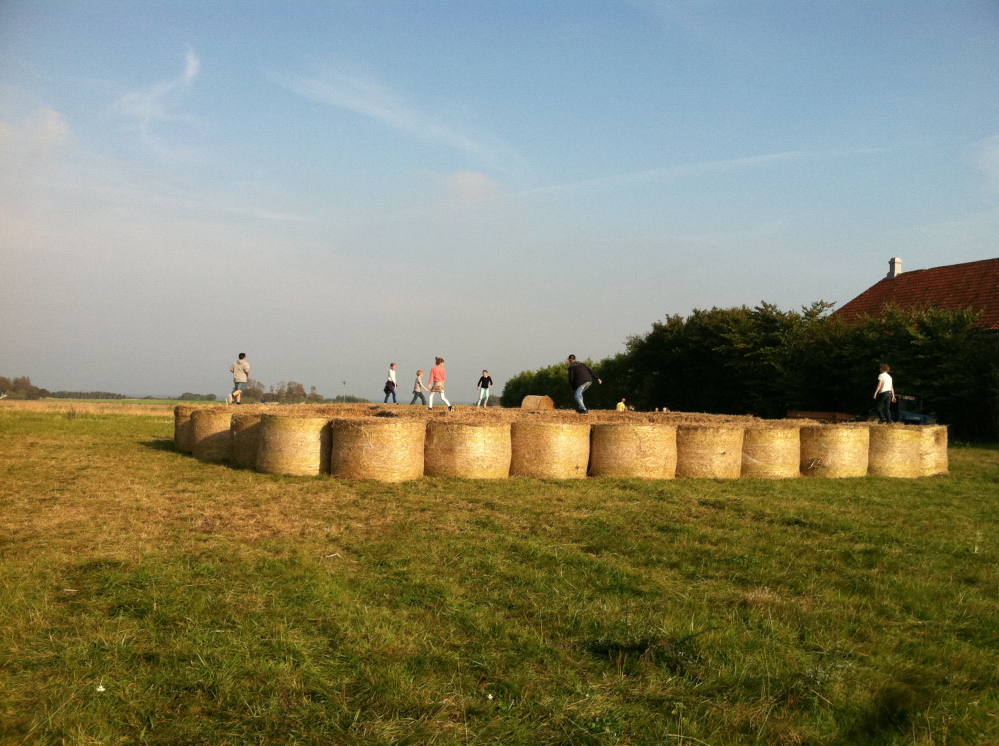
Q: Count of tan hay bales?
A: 14